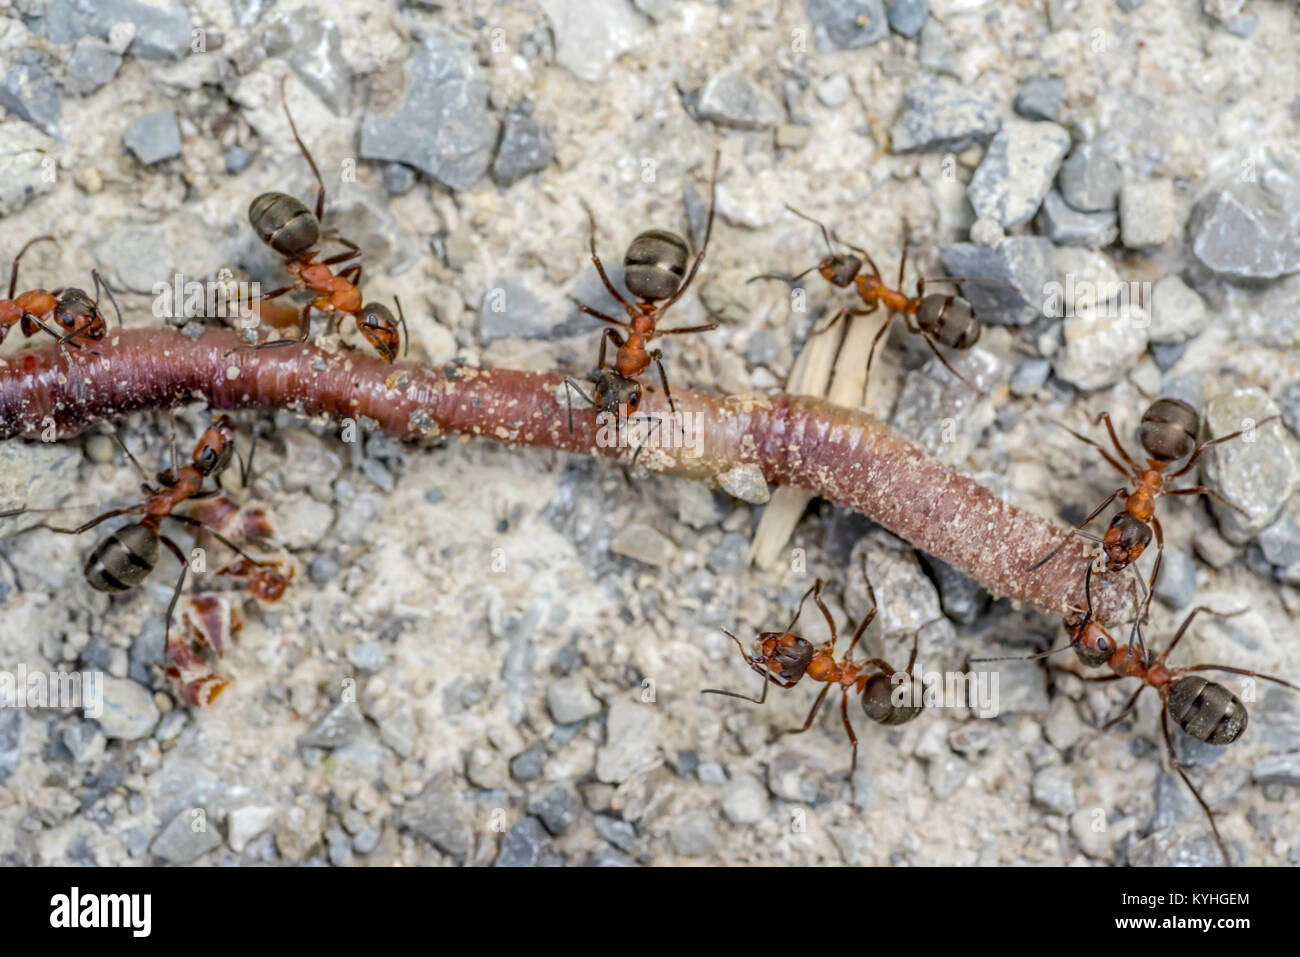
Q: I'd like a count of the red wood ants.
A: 8